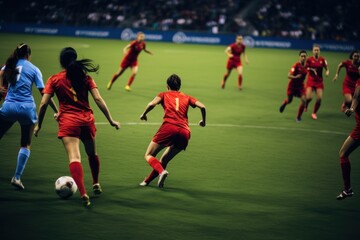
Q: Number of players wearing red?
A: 8